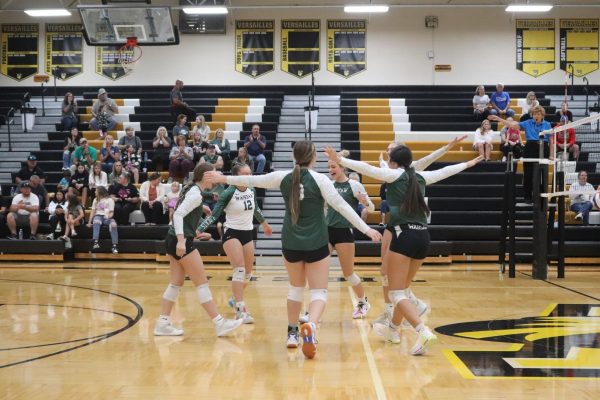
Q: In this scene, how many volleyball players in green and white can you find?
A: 6